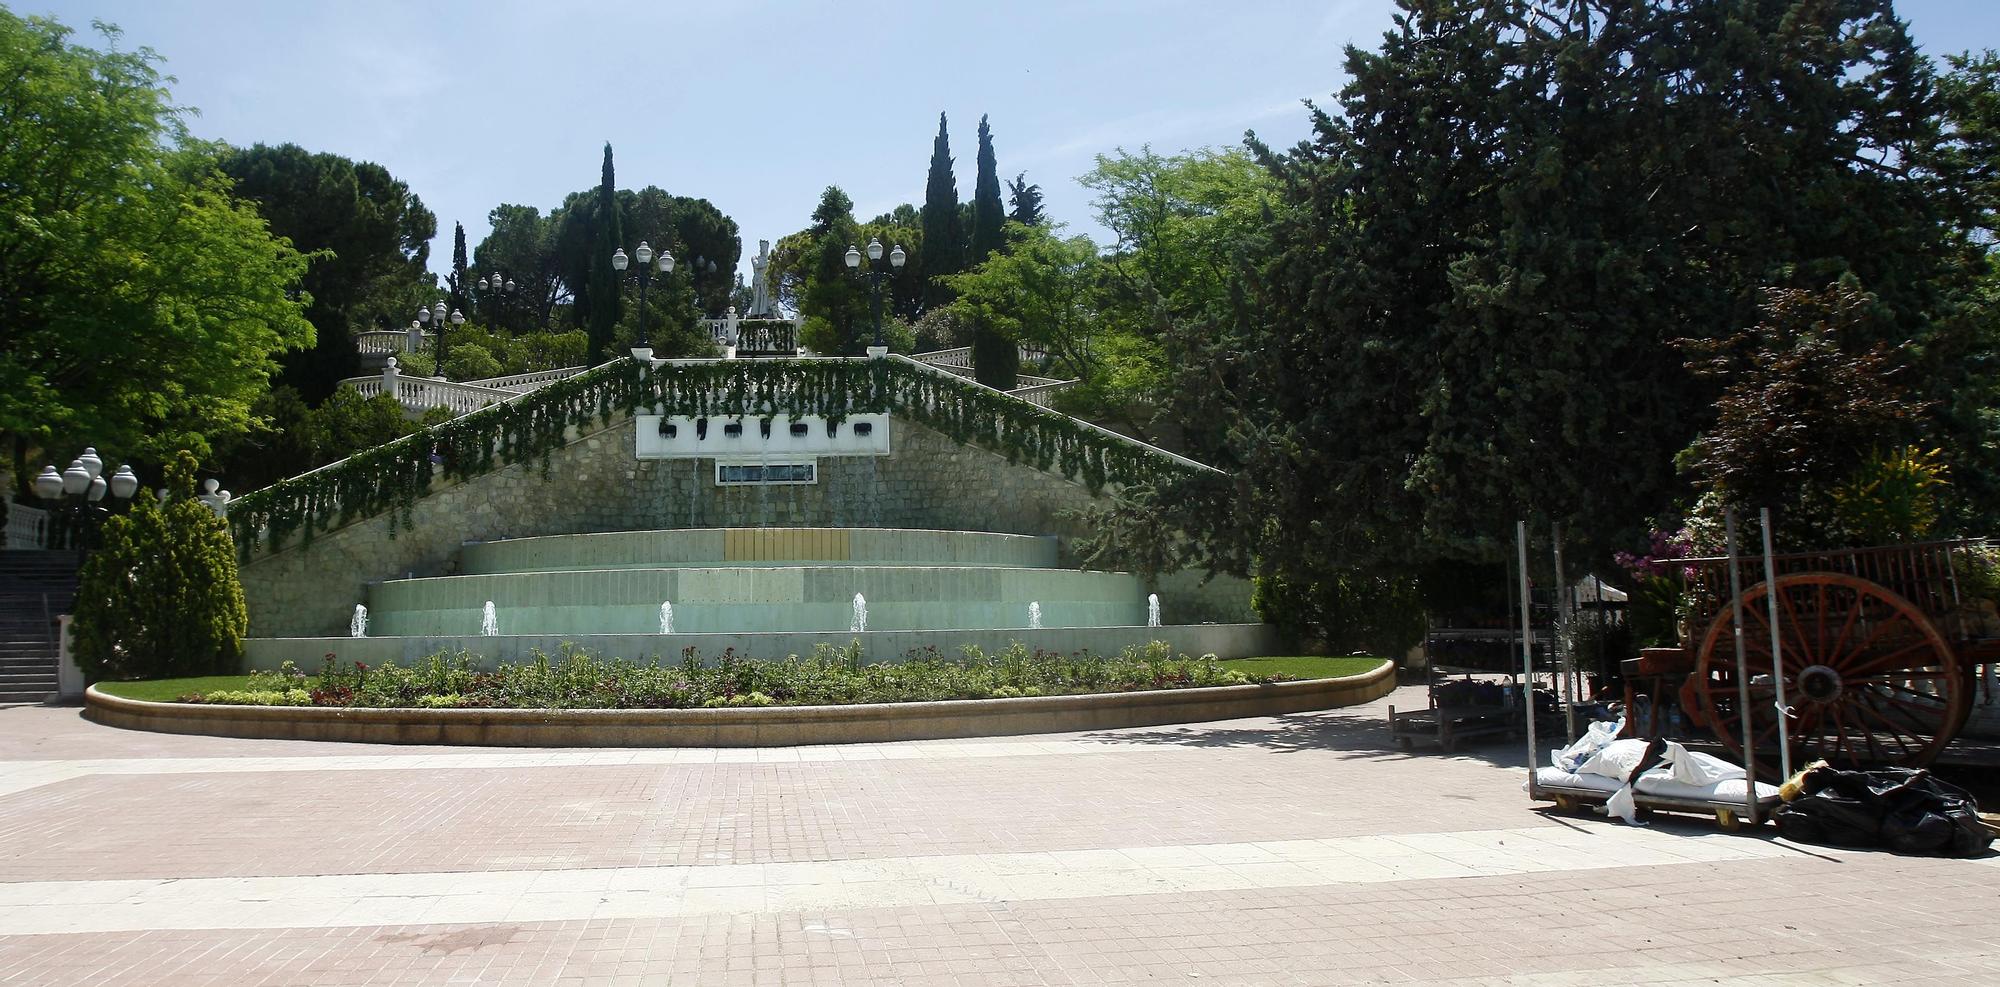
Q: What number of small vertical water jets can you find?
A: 6